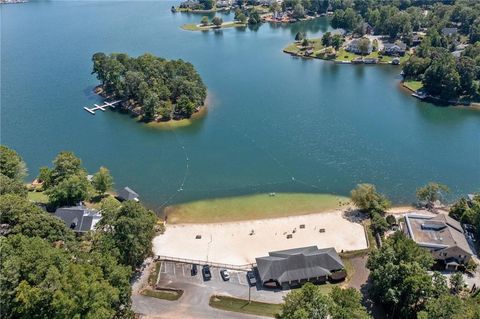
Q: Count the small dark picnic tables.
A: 4